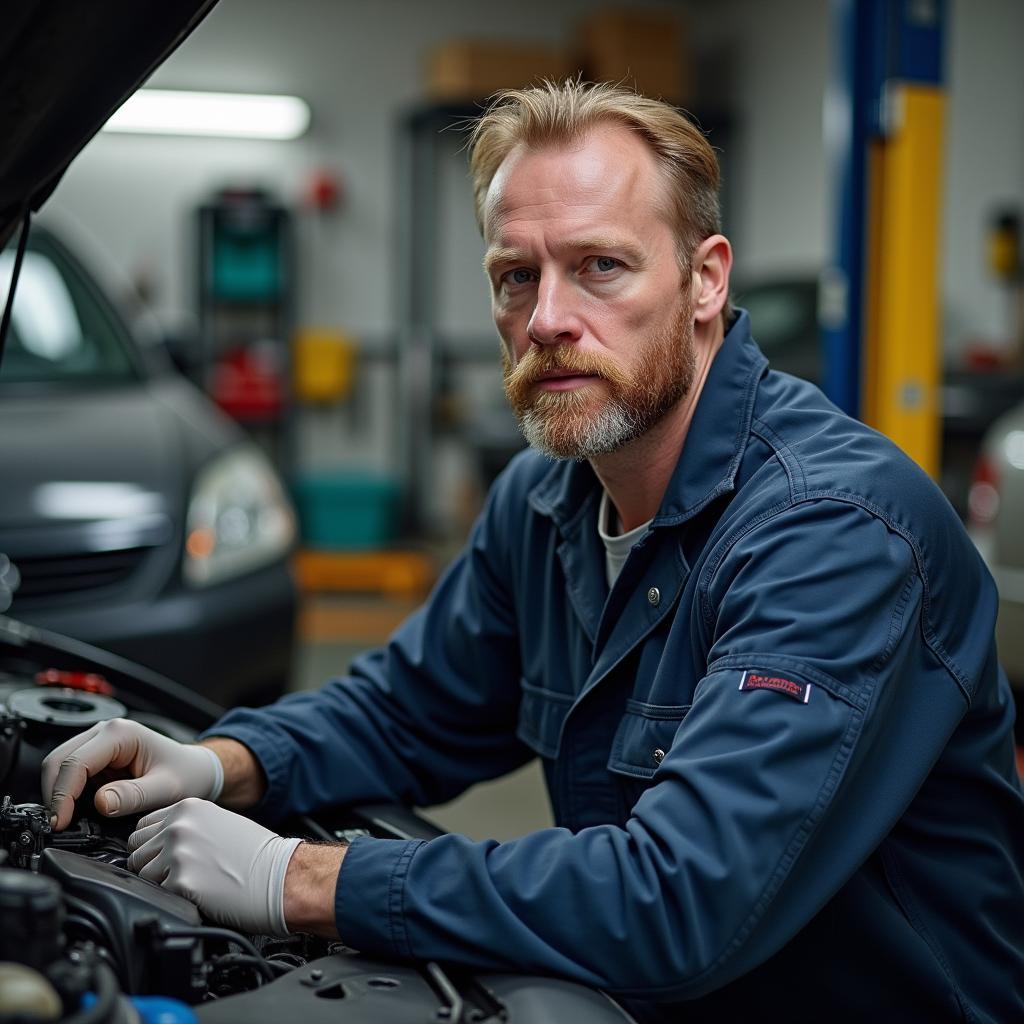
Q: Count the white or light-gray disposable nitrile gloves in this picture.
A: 2